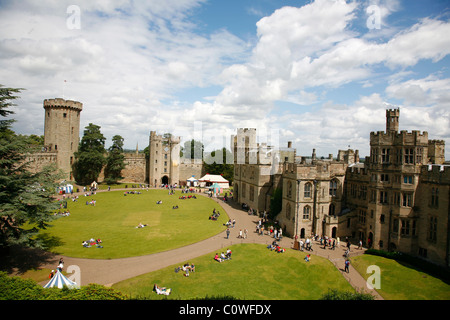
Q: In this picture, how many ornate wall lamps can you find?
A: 0